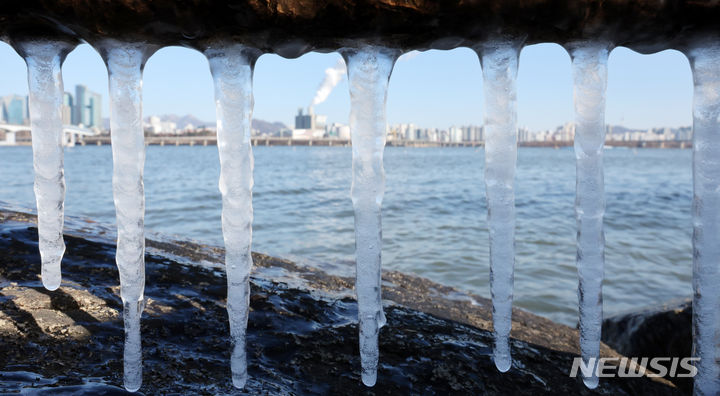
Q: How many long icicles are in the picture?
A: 7